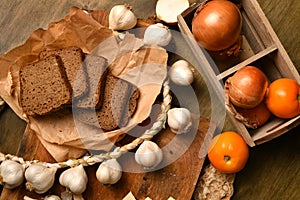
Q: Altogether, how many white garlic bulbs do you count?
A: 9